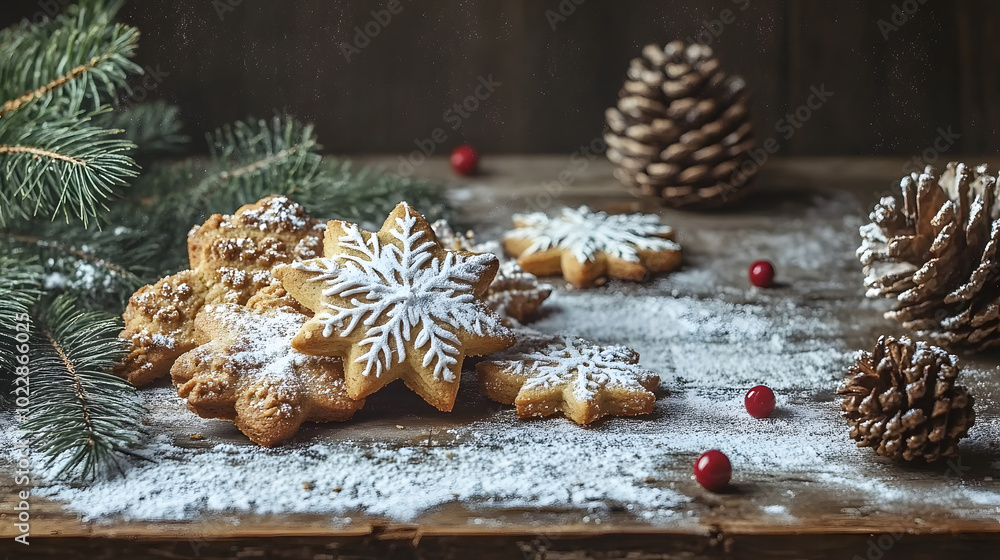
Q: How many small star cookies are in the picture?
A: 2